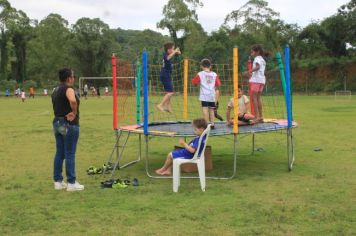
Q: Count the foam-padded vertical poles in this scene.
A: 8